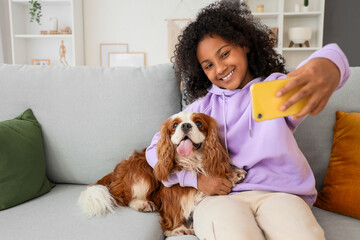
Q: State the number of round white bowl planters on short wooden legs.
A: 1